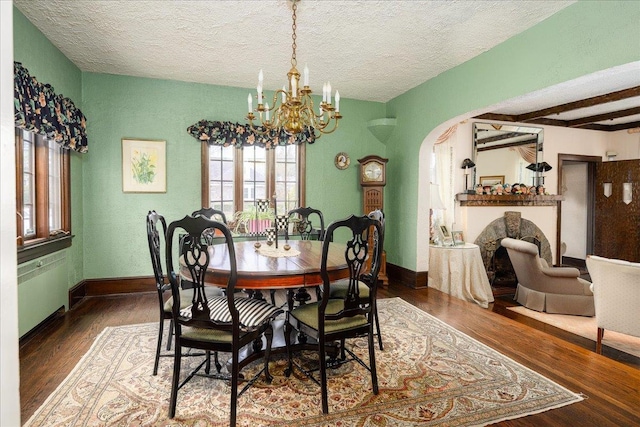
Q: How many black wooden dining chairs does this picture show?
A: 6